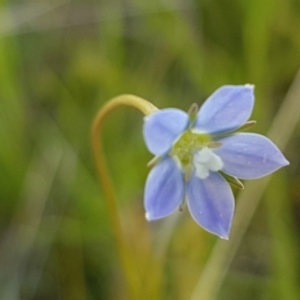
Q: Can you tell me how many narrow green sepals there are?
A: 5